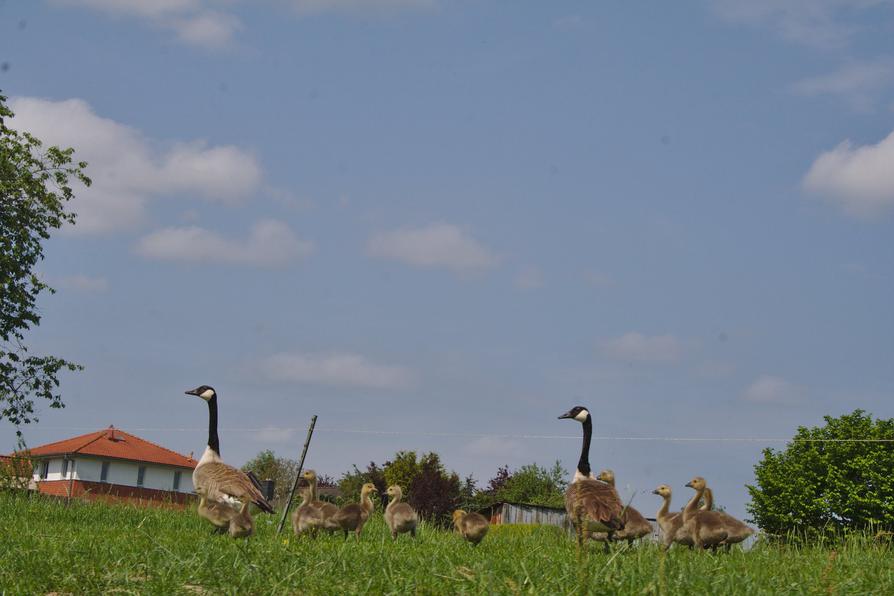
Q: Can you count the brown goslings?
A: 11